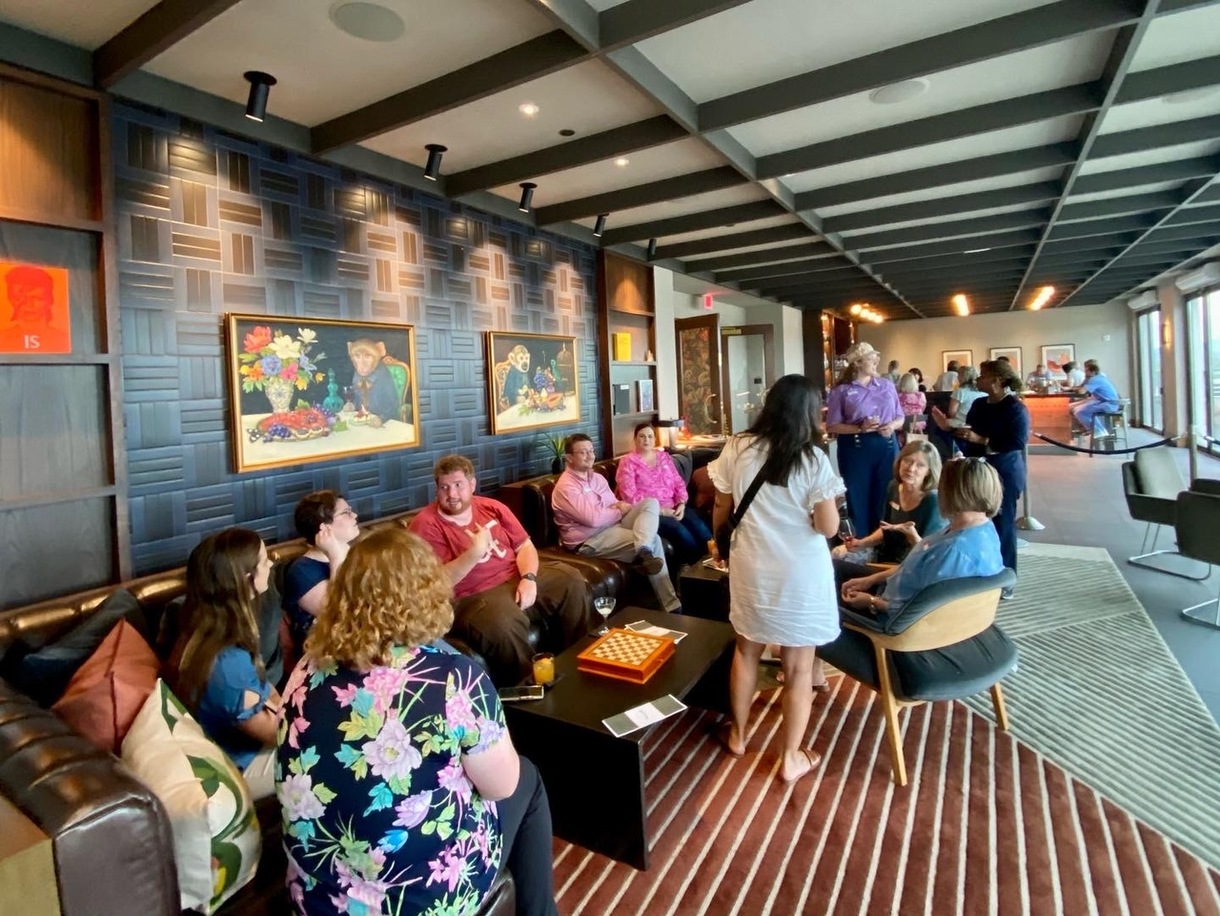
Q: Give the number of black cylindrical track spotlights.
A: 5